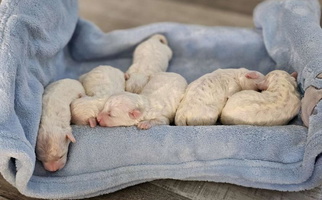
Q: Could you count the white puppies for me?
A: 6